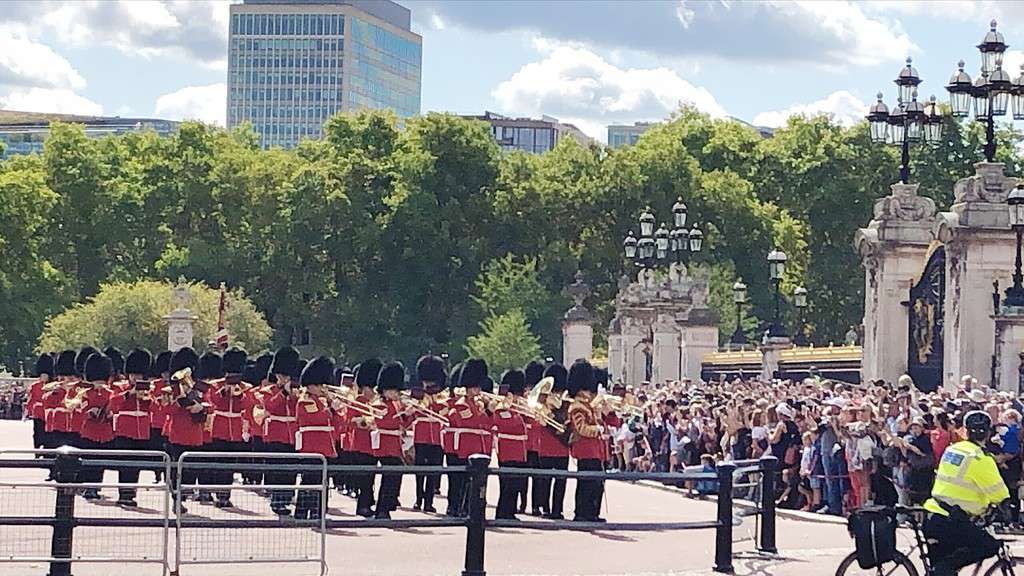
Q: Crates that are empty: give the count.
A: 0